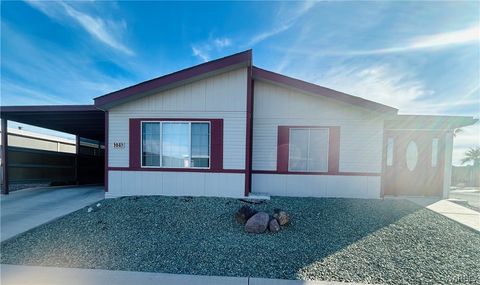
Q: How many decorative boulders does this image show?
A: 4